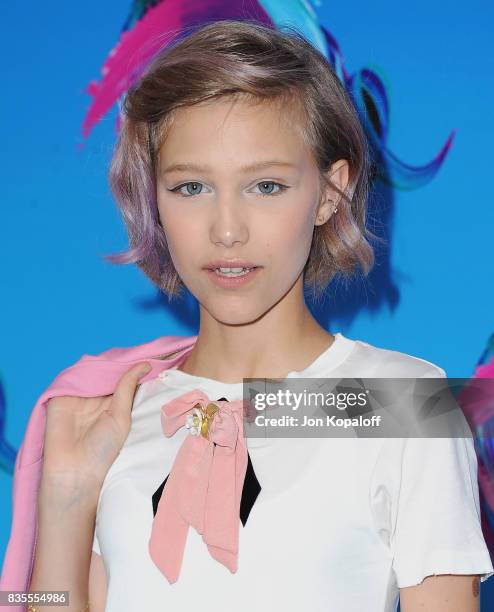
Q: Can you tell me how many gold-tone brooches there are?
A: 1